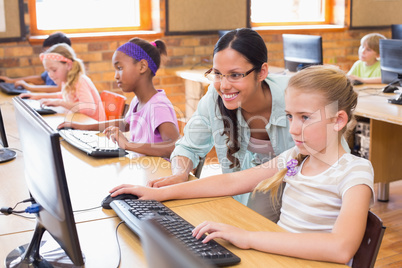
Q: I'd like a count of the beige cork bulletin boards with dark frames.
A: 3